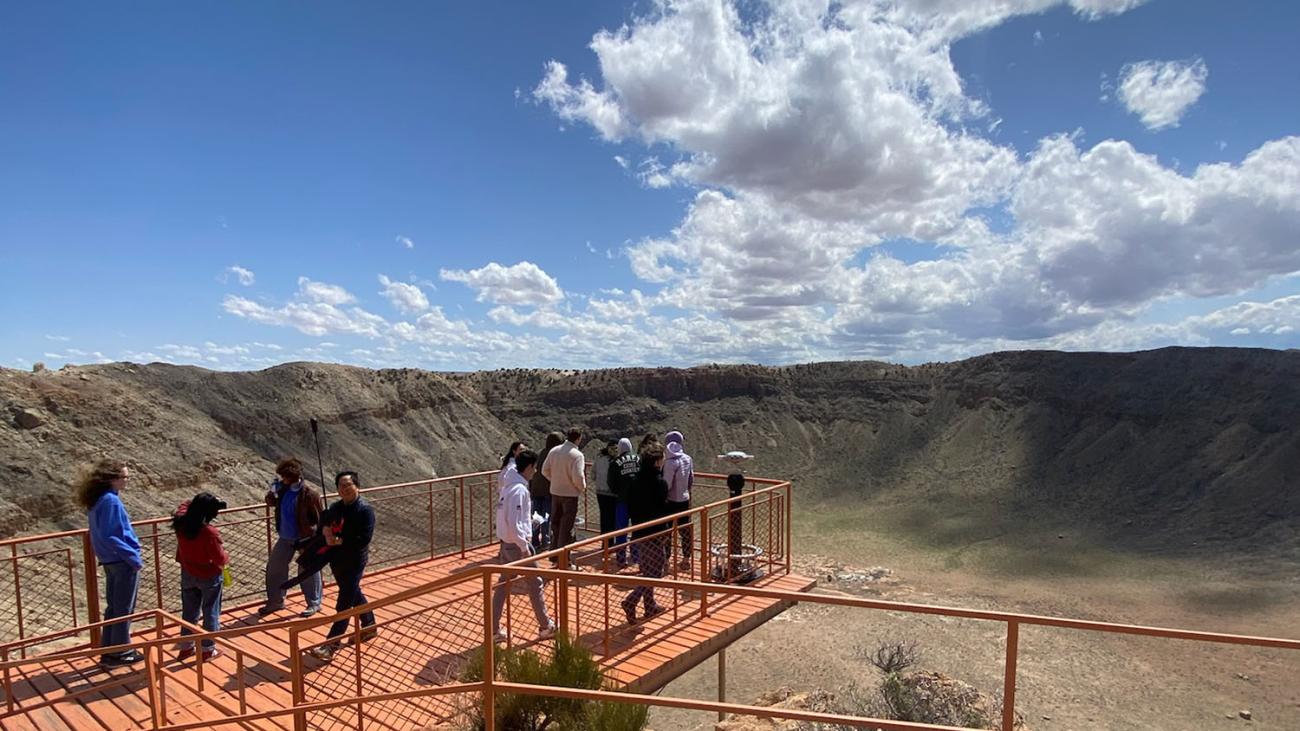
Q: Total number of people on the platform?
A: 13